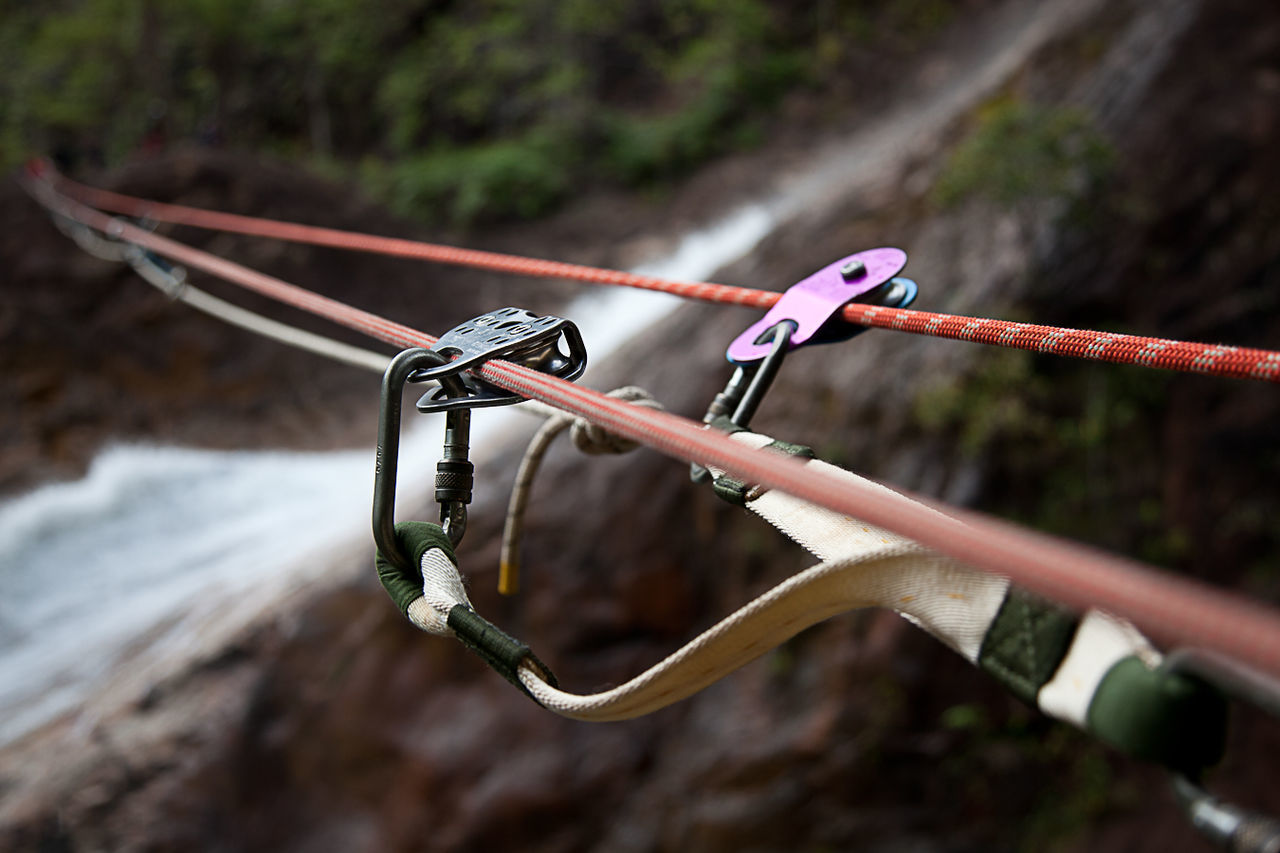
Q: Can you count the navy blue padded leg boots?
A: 0